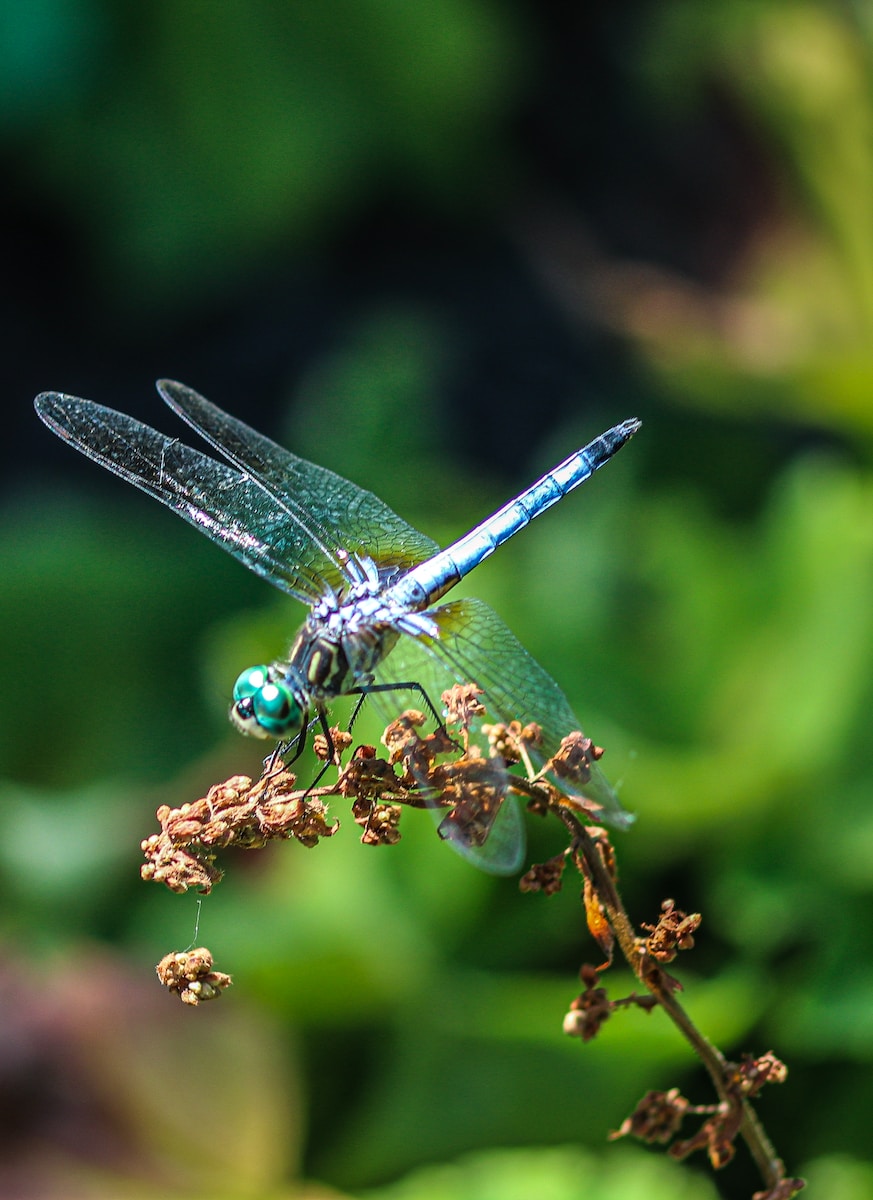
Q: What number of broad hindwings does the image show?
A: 2